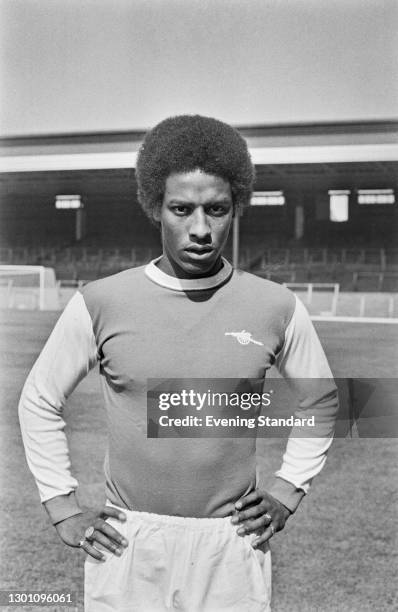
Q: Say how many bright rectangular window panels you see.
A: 4